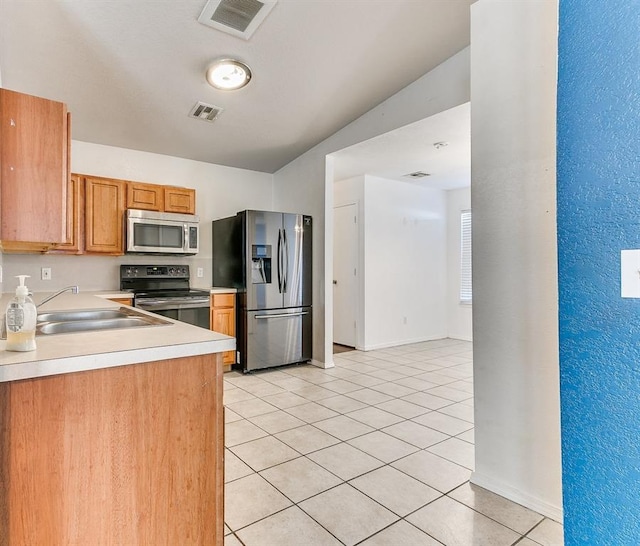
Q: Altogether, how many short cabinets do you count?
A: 2